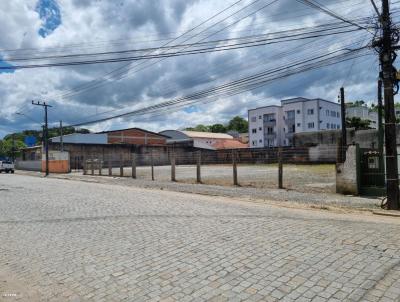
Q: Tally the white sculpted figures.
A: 0